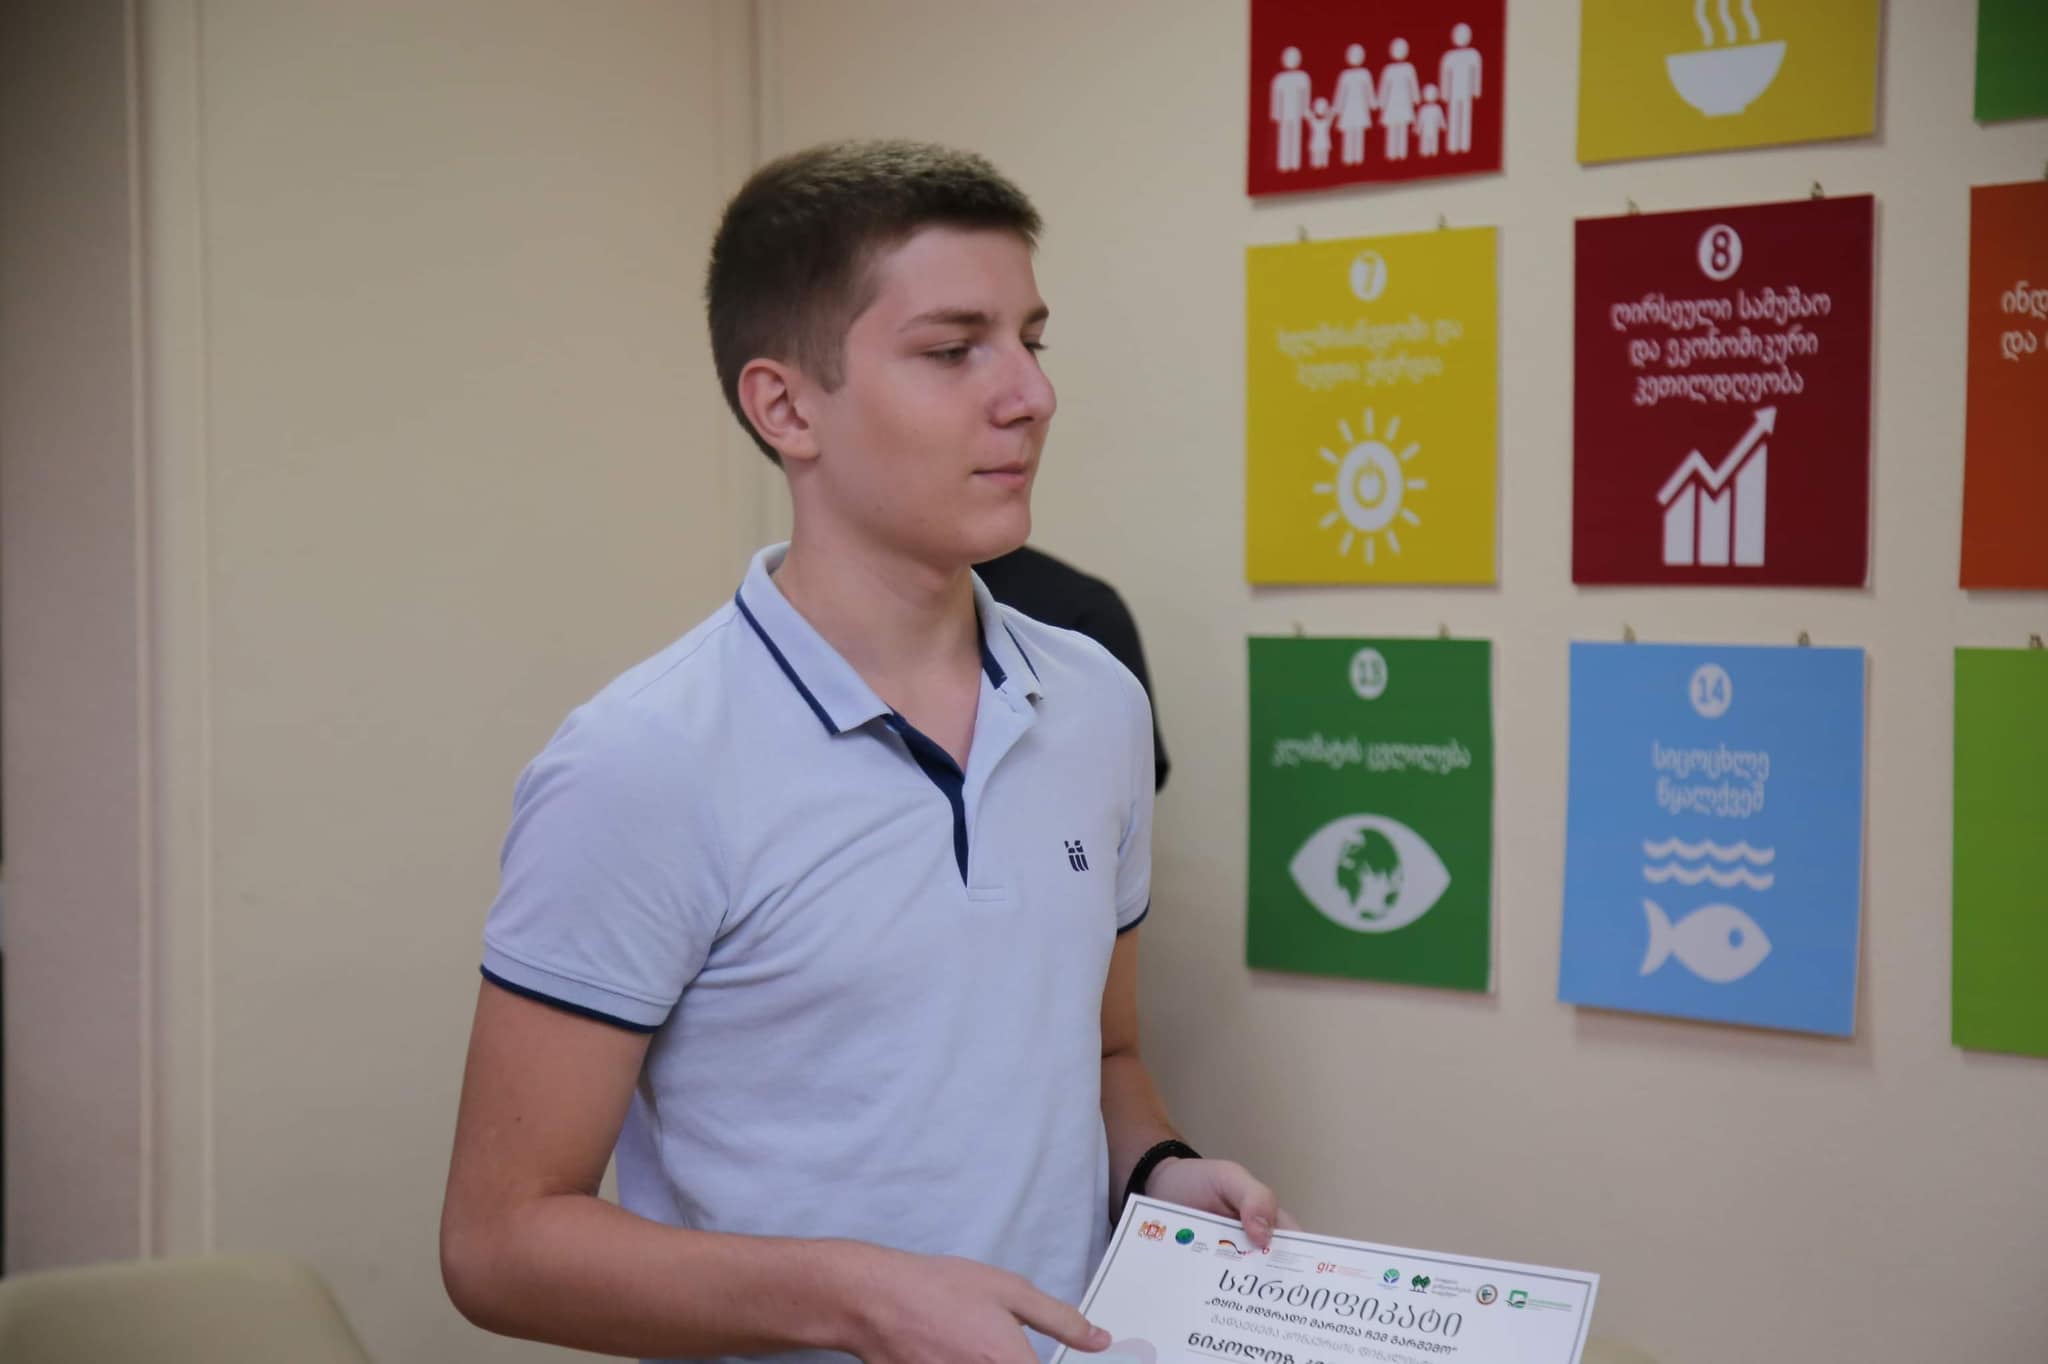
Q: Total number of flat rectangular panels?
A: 9